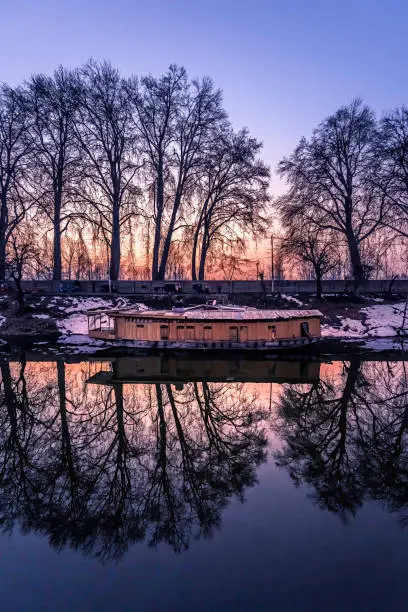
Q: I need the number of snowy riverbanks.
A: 1